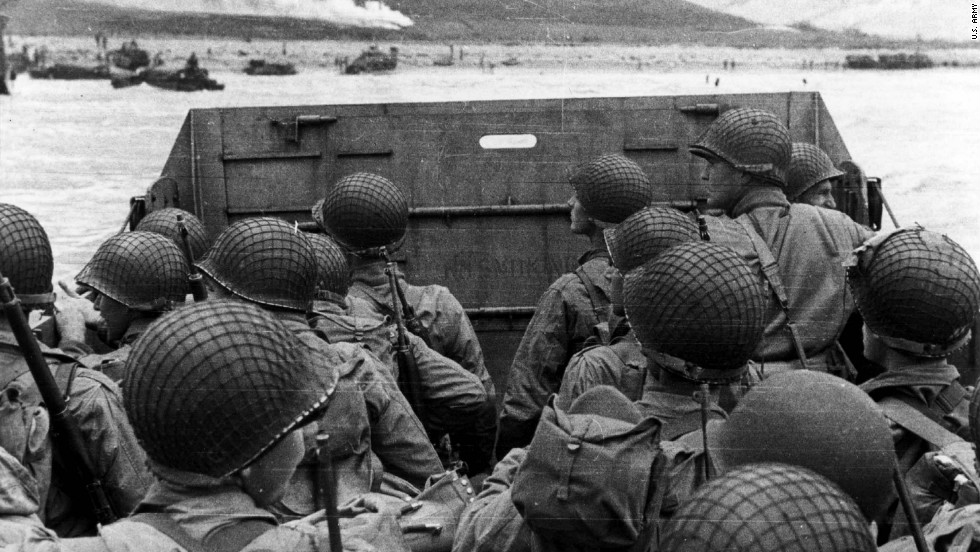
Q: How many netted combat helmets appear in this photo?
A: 14